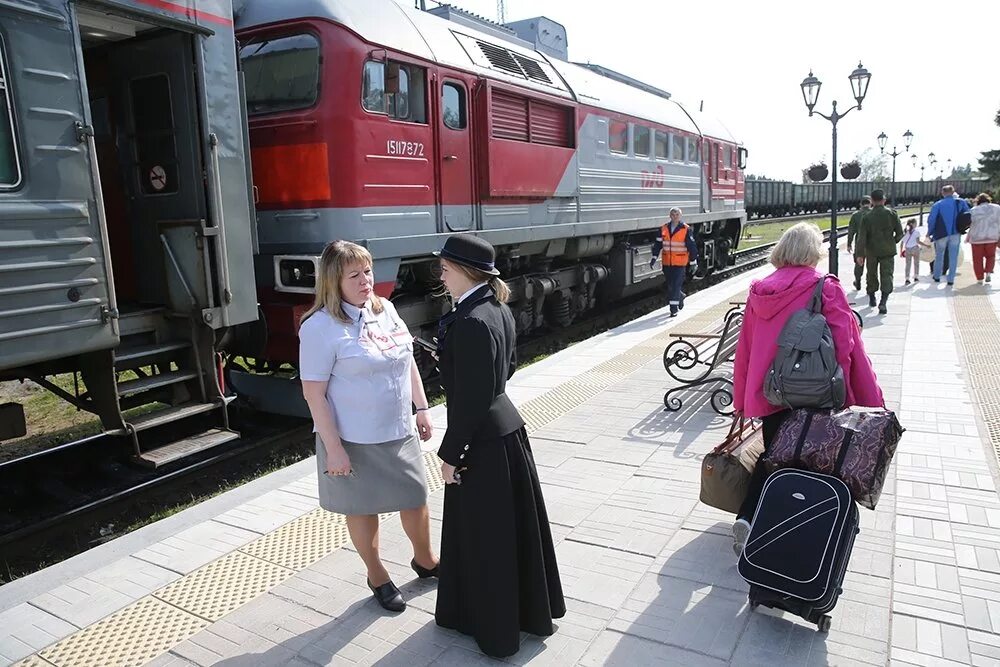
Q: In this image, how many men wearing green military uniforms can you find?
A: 2